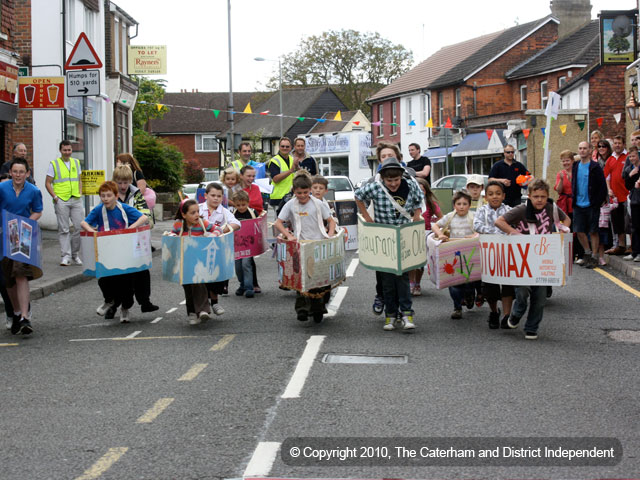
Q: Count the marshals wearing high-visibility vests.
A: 3